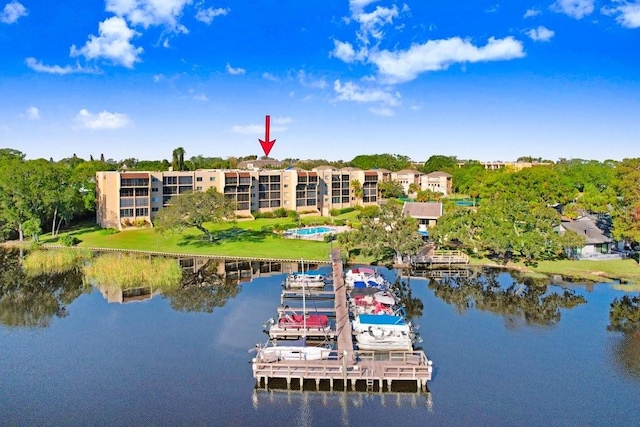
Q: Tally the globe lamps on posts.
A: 2